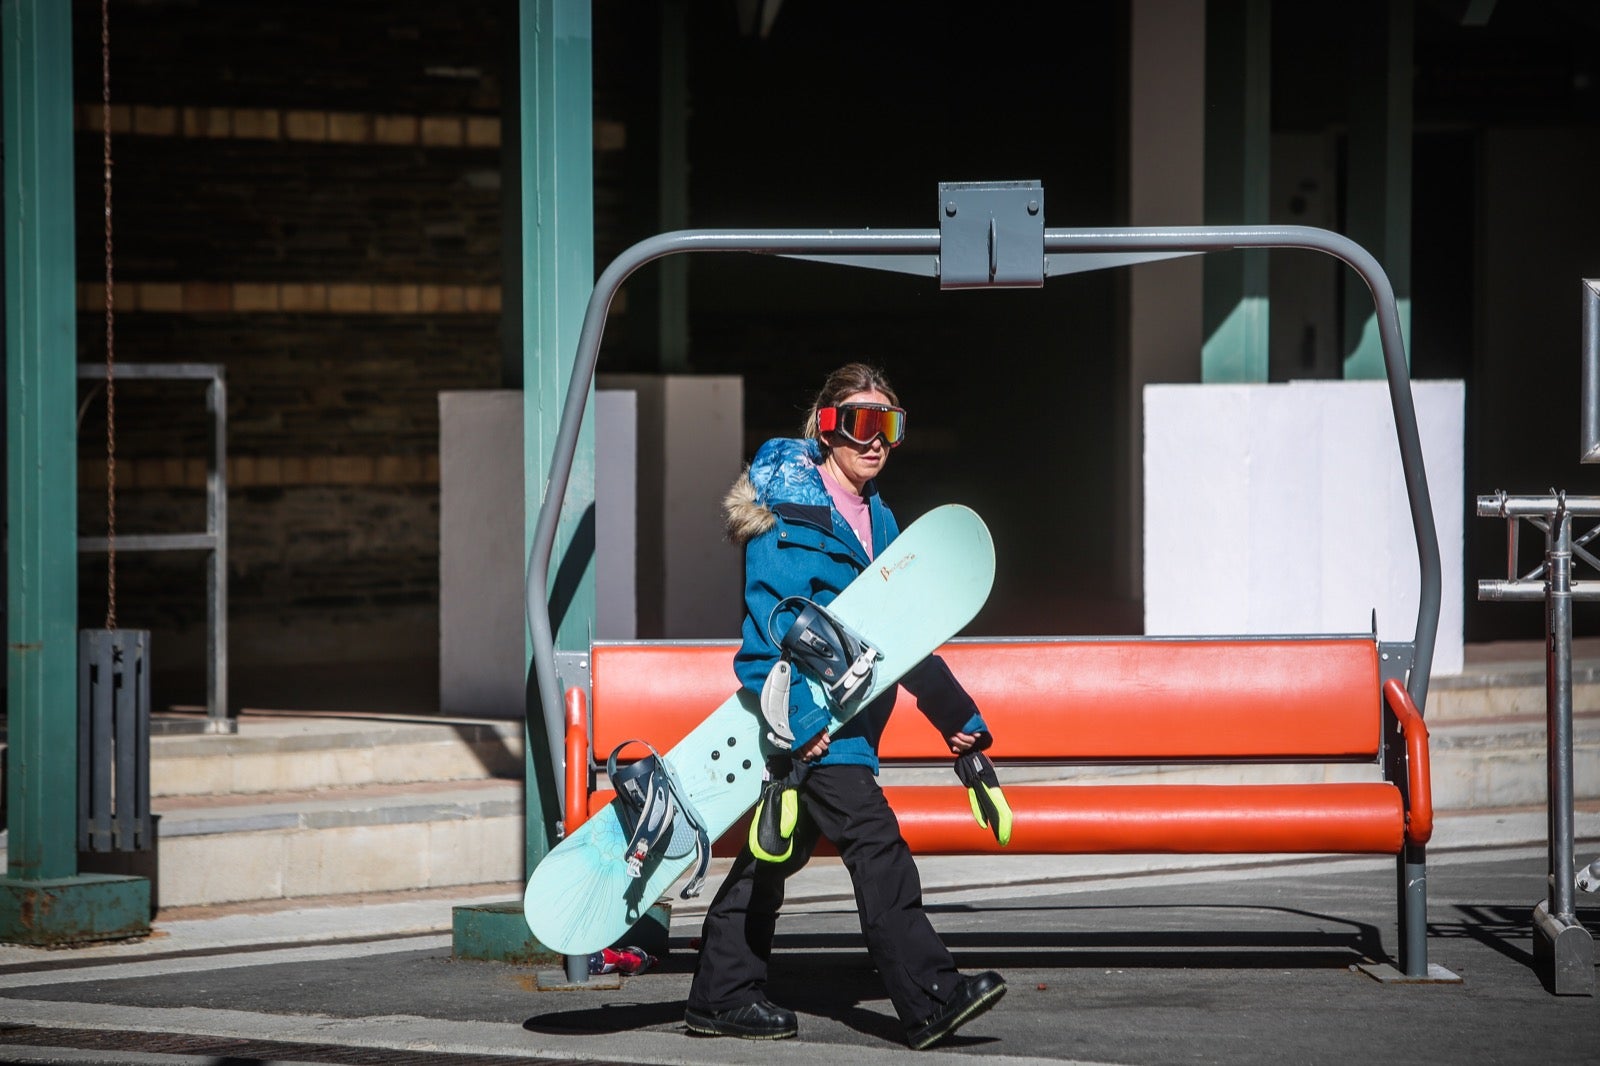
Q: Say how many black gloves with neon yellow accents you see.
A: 2